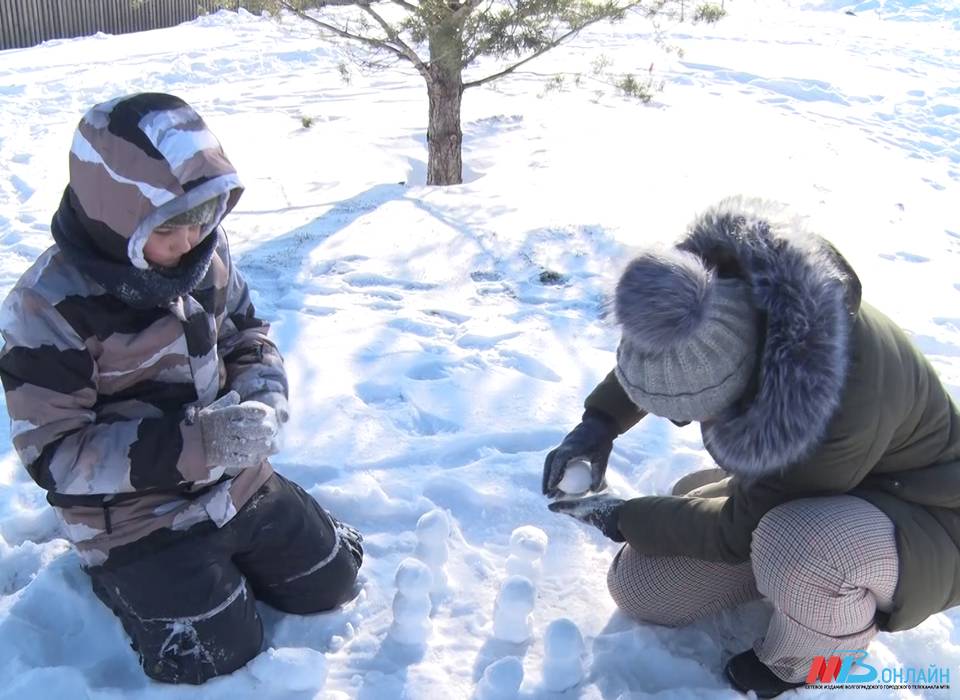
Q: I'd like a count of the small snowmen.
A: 6